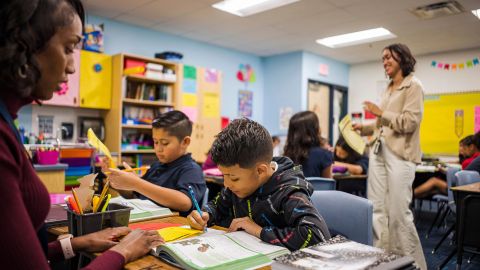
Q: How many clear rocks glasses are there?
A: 0